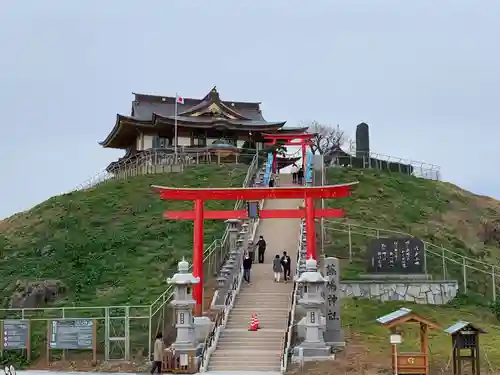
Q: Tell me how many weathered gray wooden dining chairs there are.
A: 0